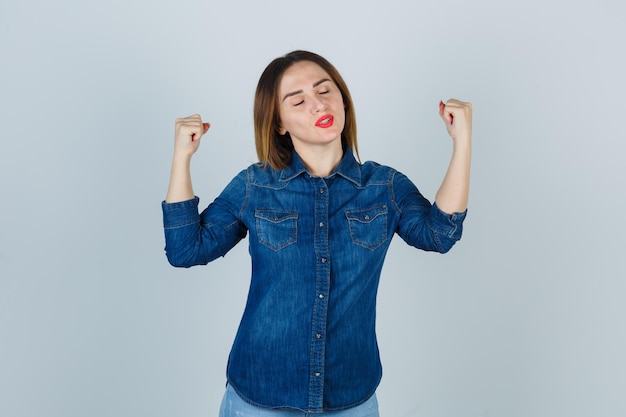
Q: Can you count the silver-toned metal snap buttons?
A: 8